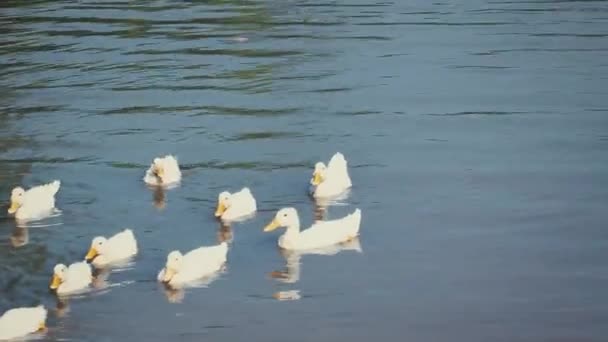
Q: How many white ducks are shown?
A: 9